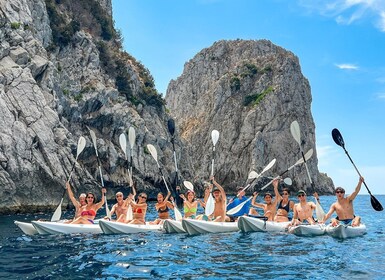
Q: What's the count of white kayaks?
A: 8